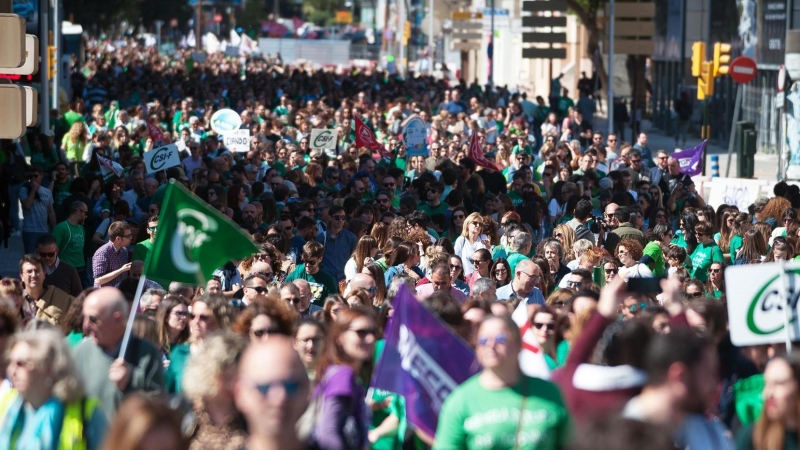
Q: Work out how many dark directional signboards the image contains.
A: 4